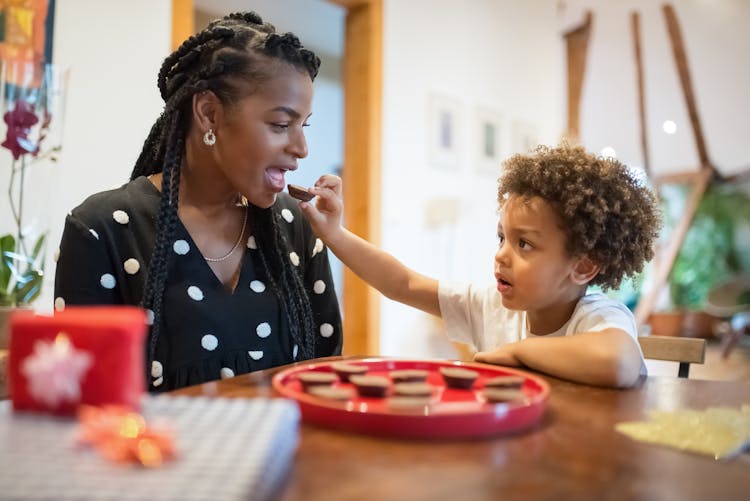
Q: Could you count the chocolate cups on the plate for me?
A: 10